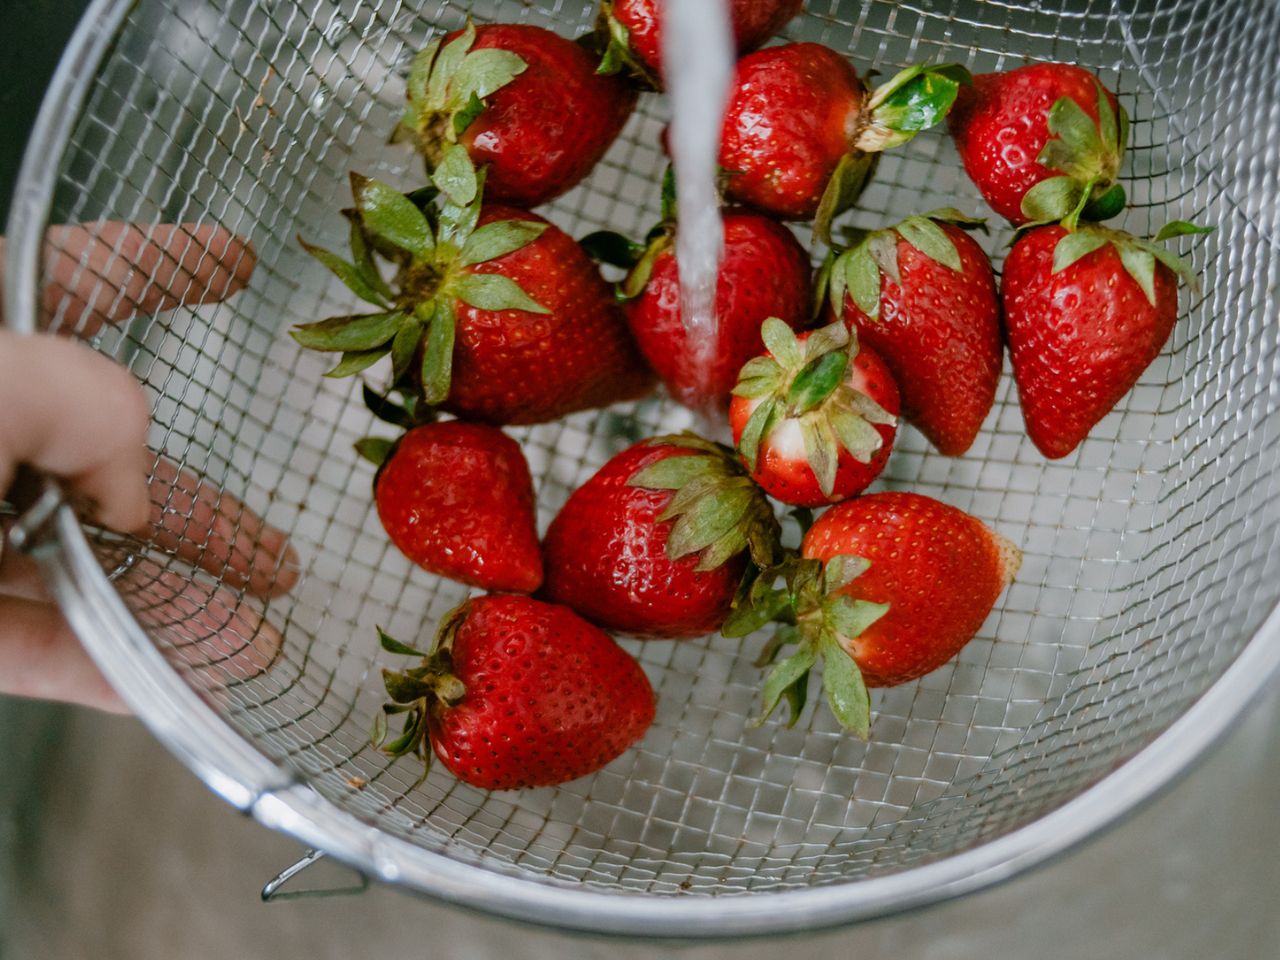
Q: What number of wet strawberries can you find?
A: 13